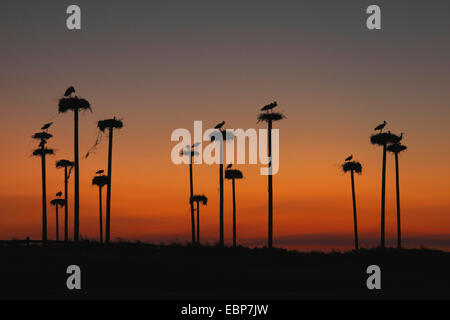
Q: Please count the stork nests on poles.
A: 15